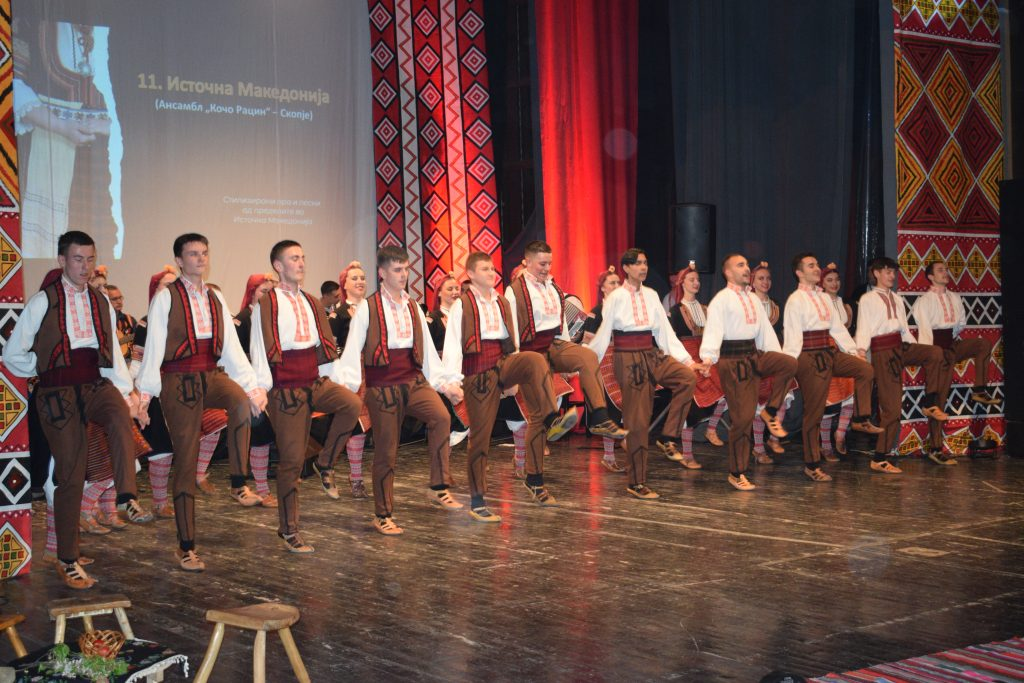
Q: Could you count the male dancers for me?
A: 11